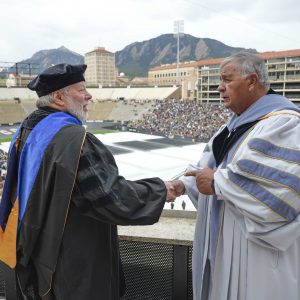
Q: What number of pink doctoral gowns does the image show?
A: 0